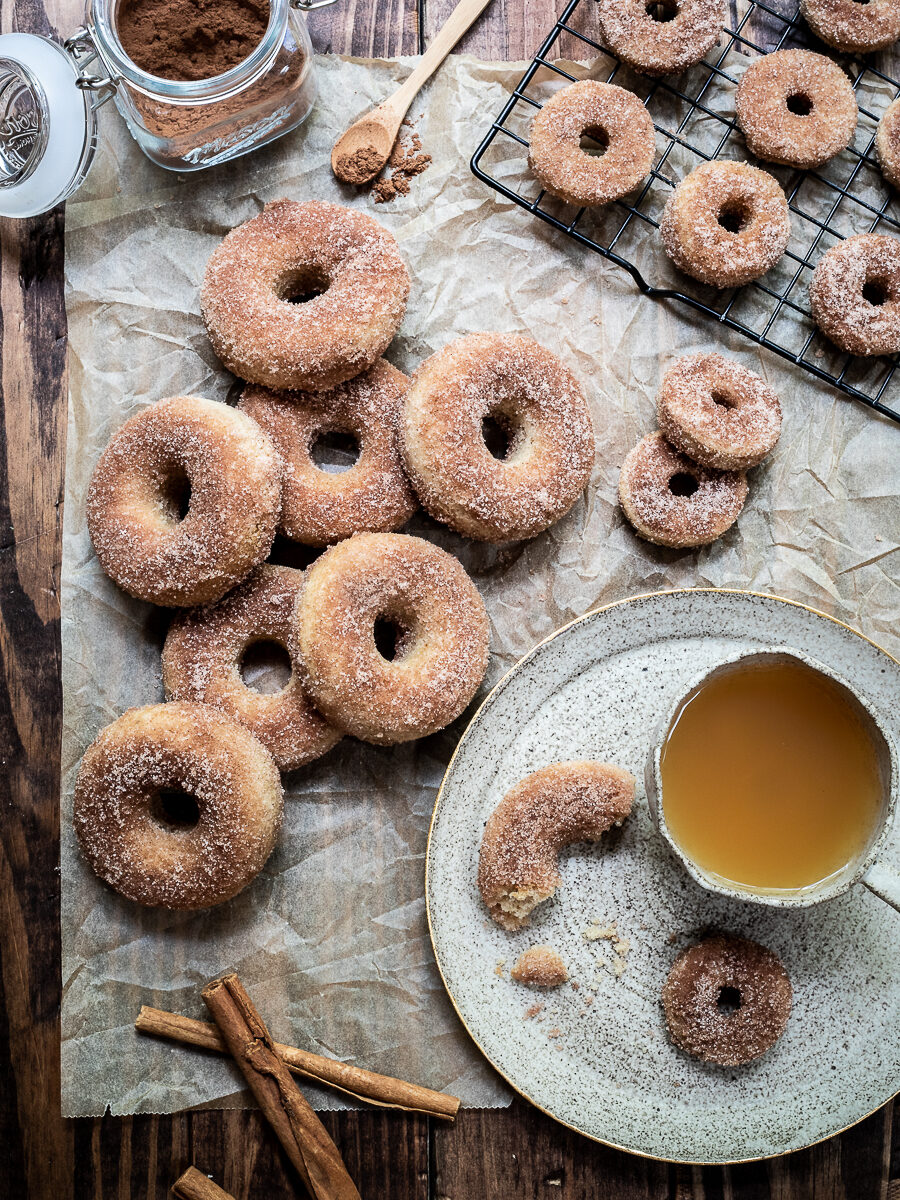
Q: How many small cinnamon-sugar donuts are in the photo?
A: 10